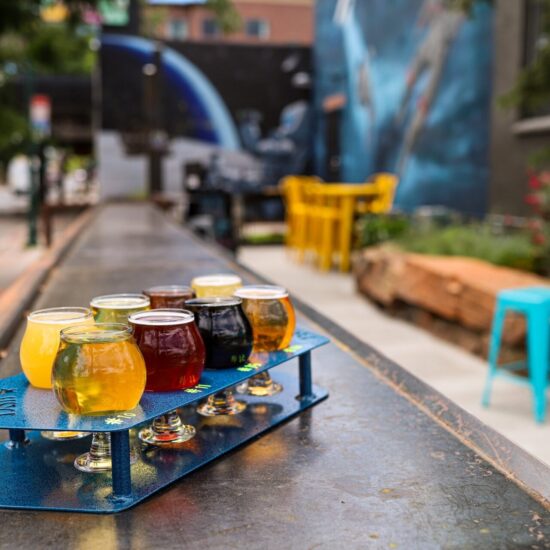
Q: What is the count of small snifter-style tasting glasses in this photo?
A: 8